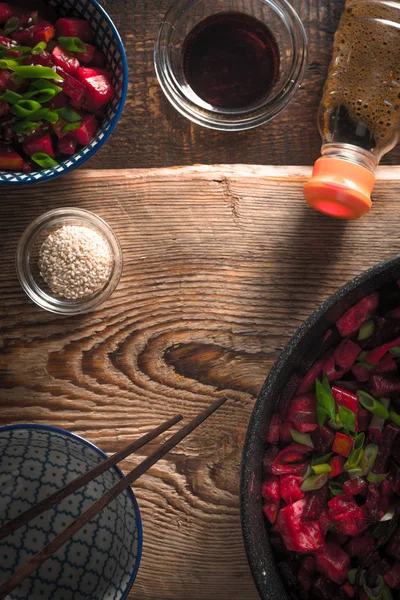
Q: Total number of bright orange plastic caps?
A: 1